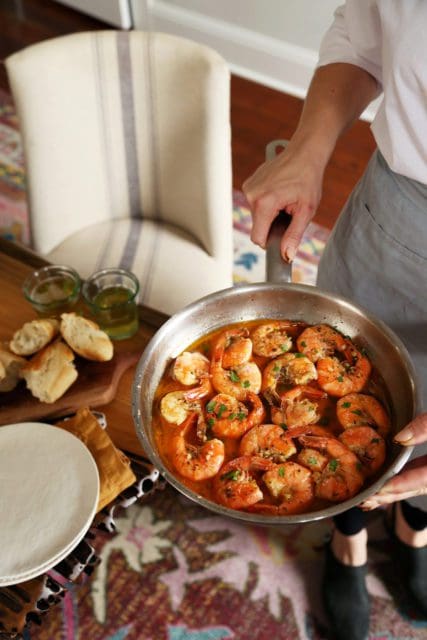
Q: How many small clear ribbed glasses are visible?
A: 2